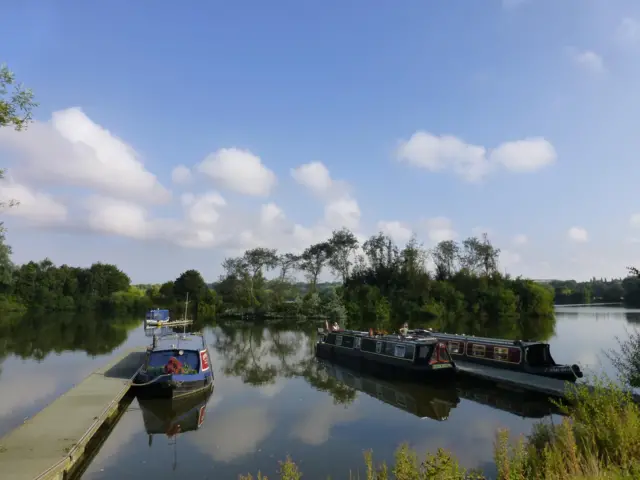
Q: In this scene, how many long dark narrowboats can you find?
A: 2